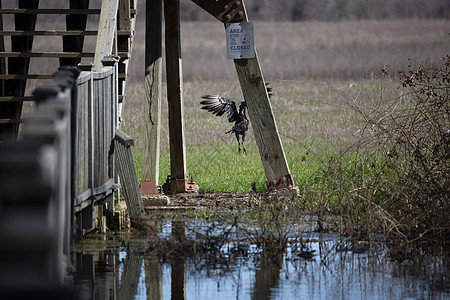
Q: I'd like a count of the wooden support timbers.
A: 3